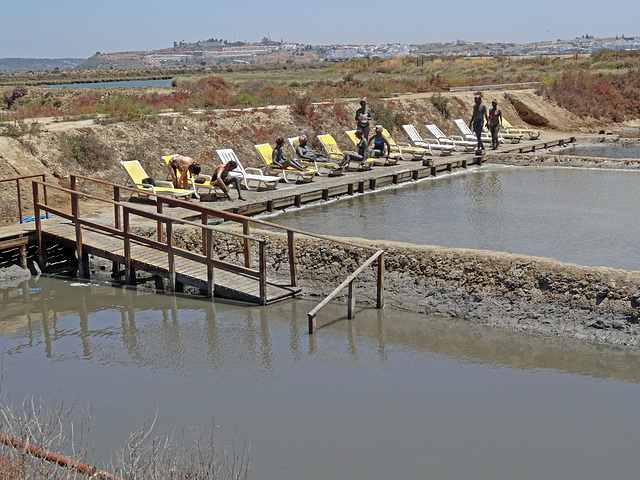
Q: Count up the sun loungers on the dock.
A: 13